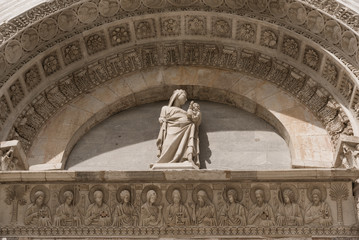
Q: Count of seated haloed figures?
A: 11